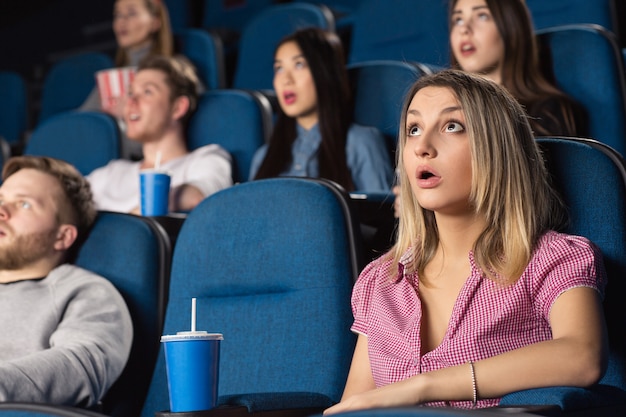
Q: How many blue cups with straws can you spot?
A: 2